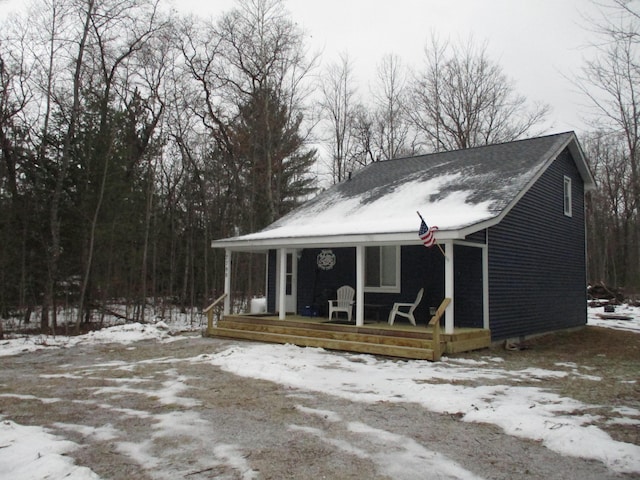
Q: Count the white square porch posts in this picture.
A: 4